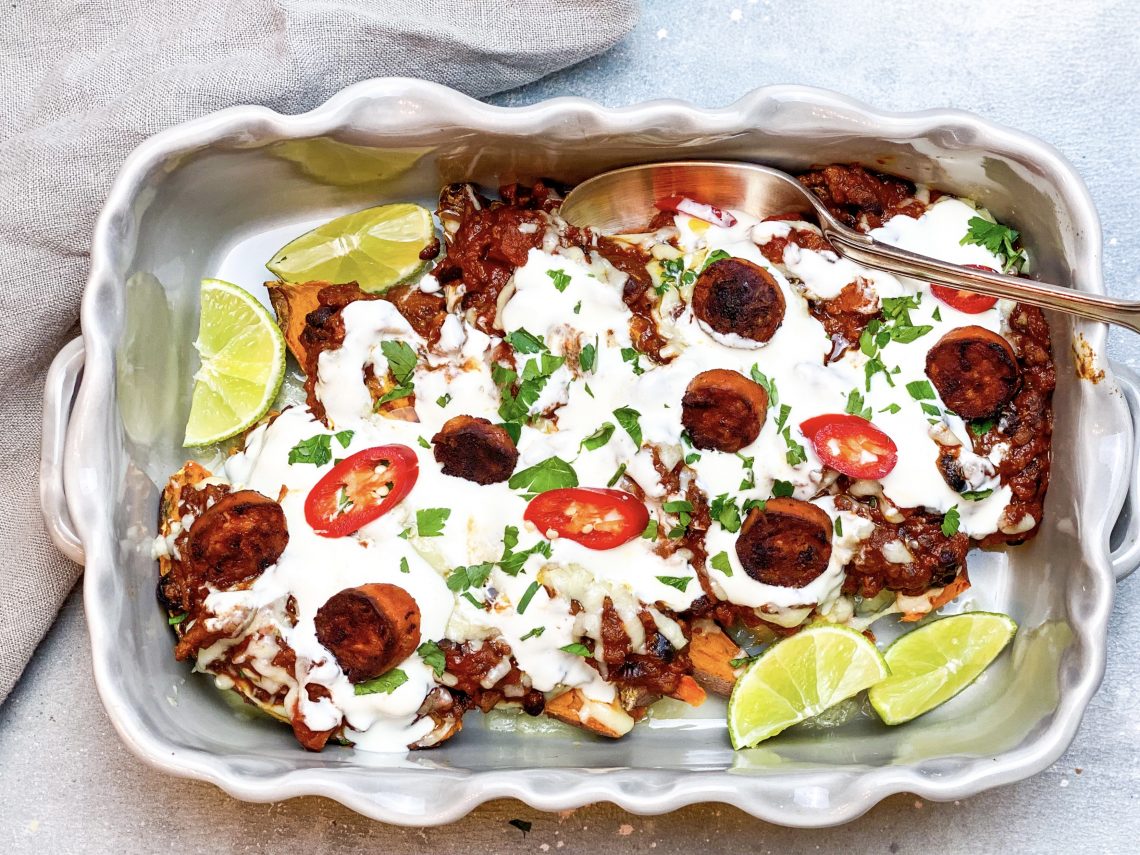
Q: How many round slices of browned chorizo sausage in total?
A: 7